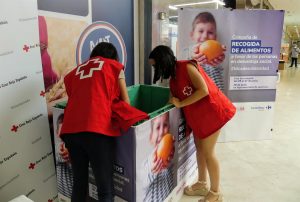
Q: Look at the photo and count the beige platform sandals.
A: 2